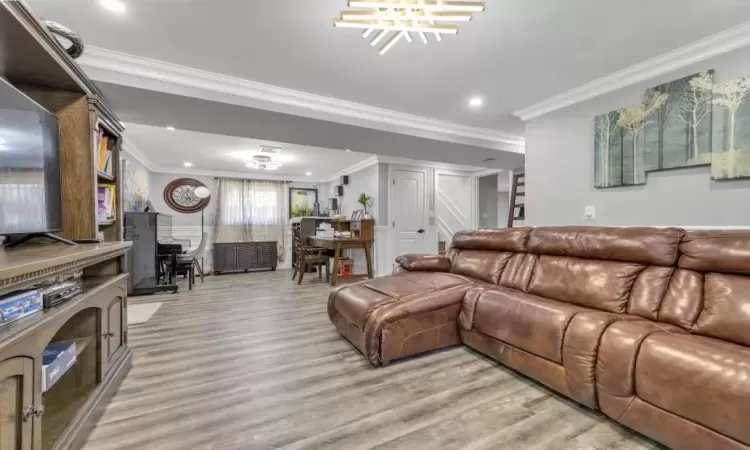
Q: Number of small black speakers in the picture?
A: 3